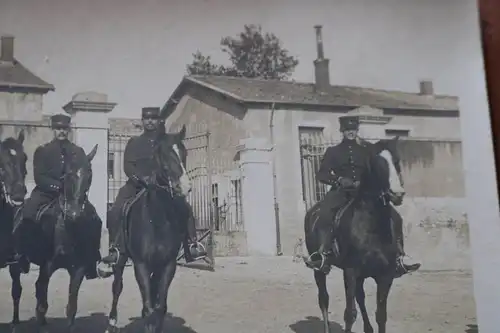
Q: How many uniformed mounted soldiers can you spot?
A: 3